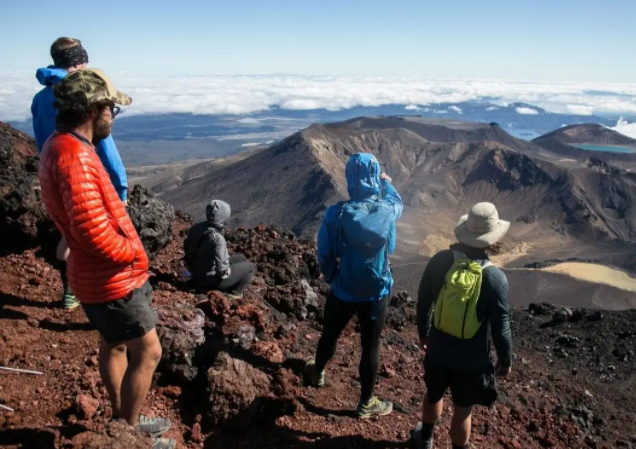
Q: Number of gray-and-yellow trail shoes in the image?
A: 2